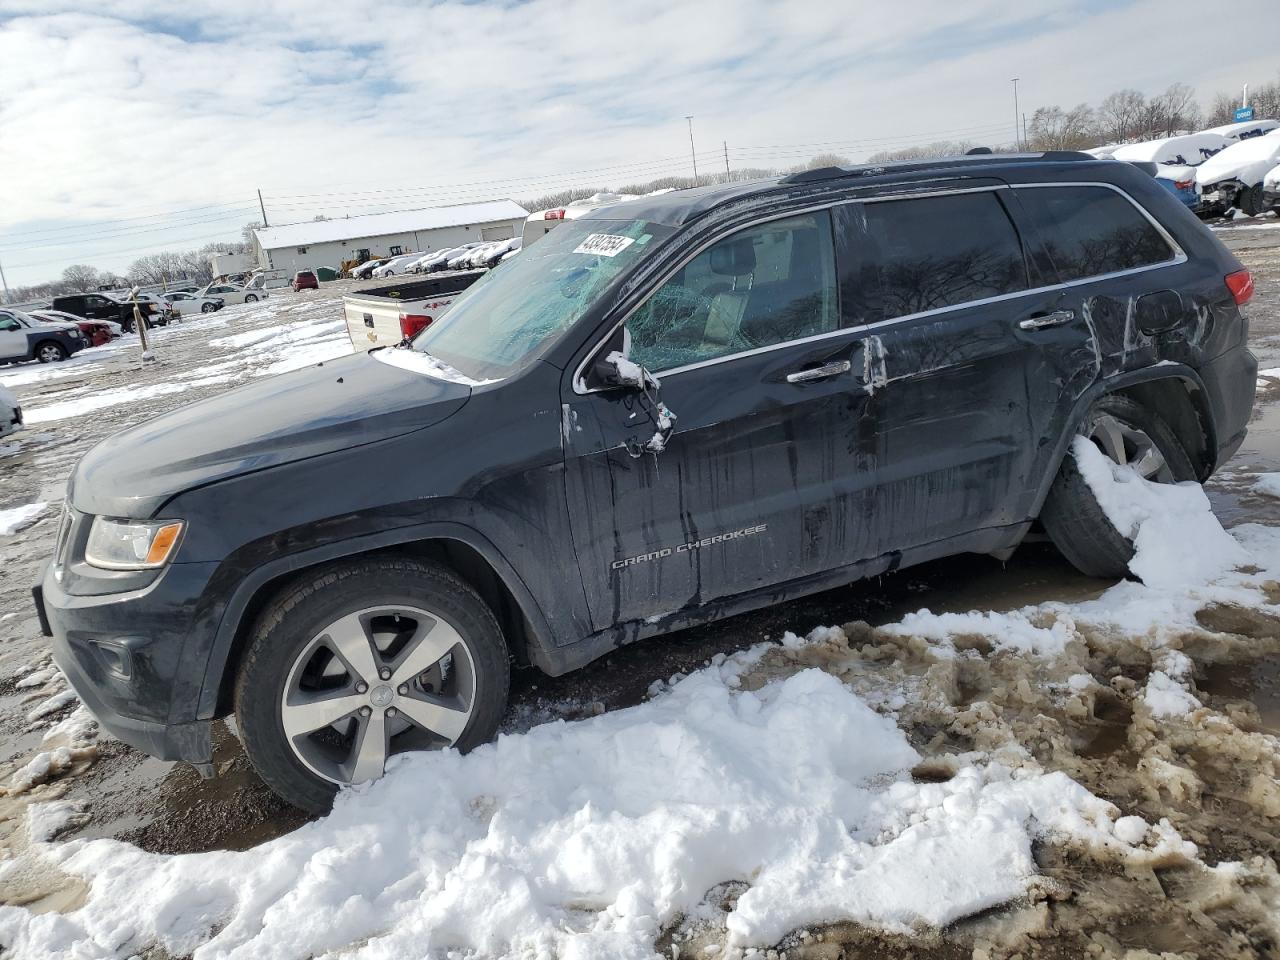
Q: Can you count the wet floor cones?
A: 0